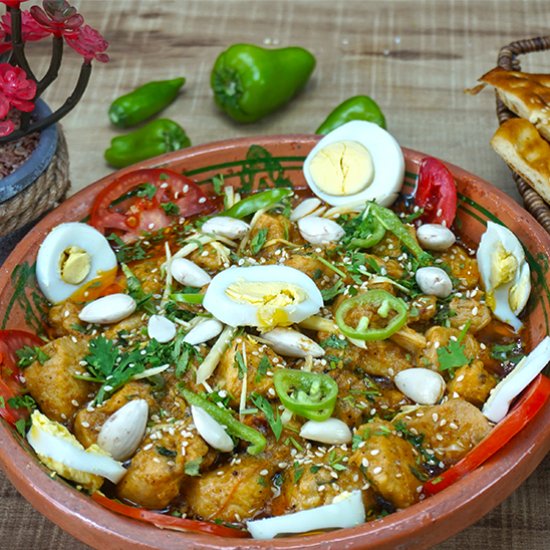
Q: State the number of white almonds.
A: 14